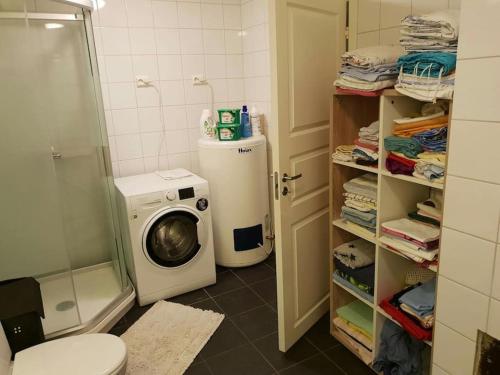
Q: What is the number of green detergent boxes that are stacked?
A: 2